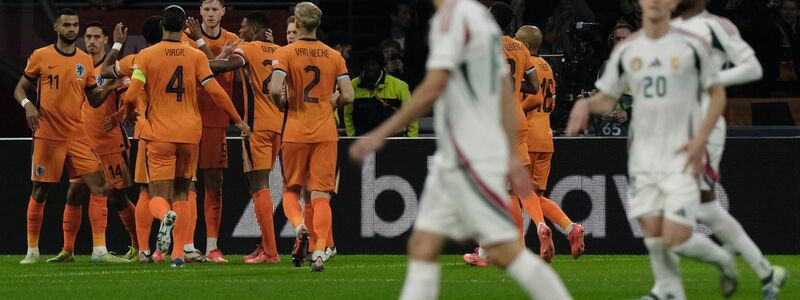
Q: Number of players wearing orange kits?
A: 10